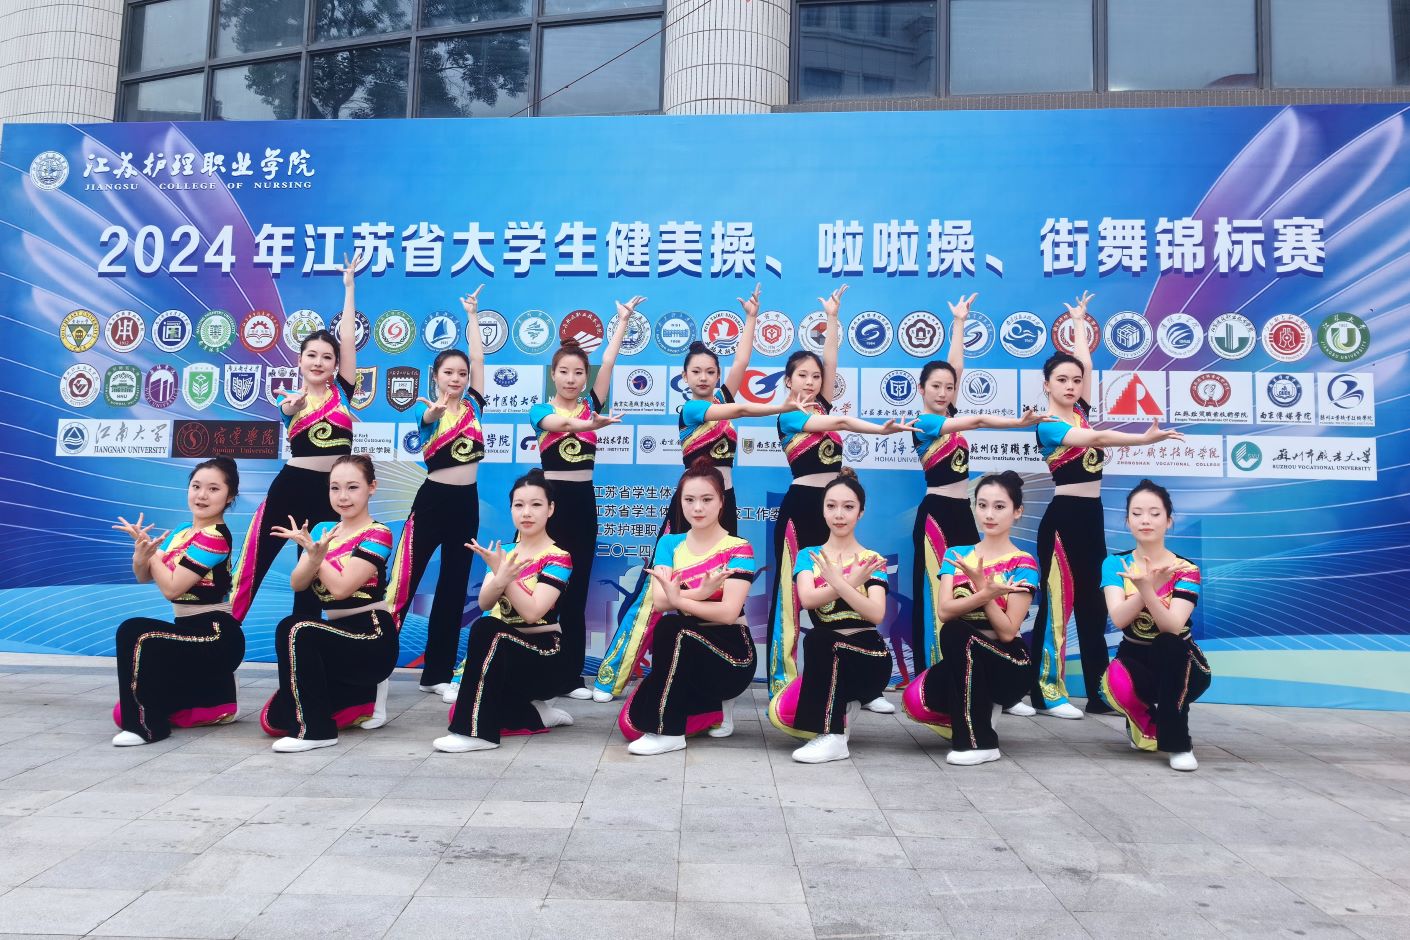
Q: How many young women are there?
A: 14